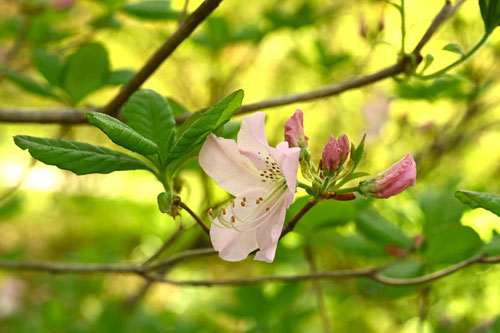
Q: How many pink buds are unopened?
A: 4